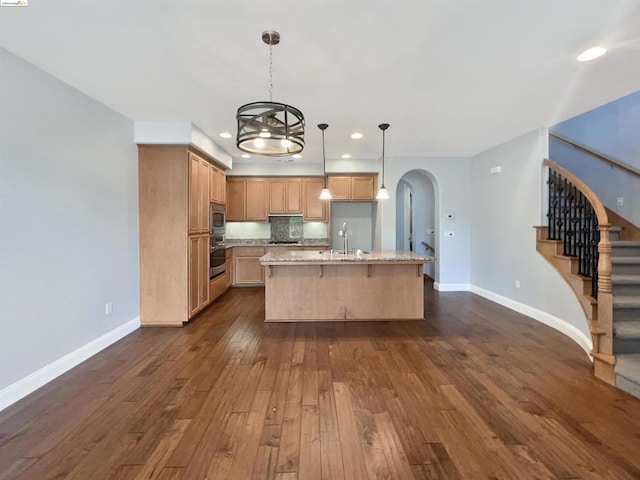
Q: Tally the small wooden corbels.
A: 4